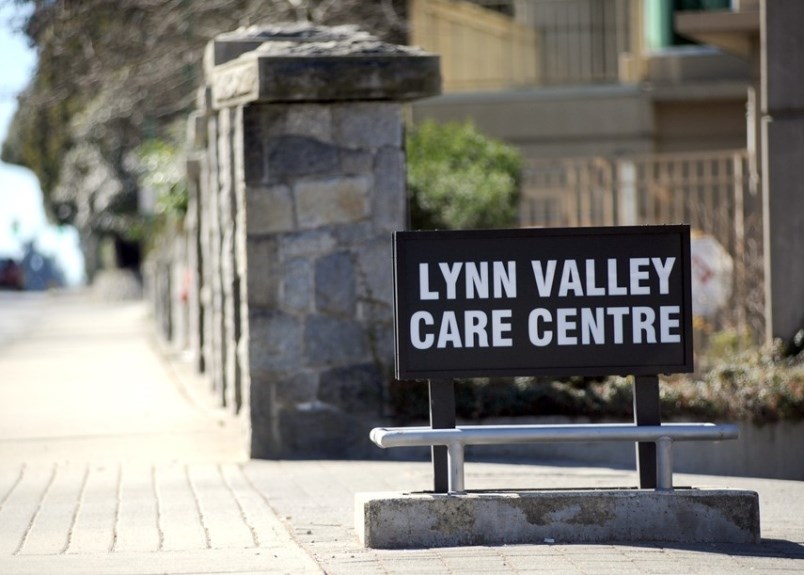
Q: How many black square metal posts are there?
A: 2